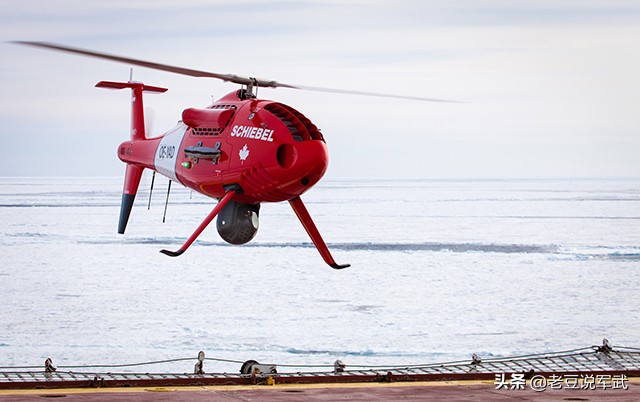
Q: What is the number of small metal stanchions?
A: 5